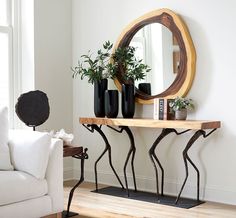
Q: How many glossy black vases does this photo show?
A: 3